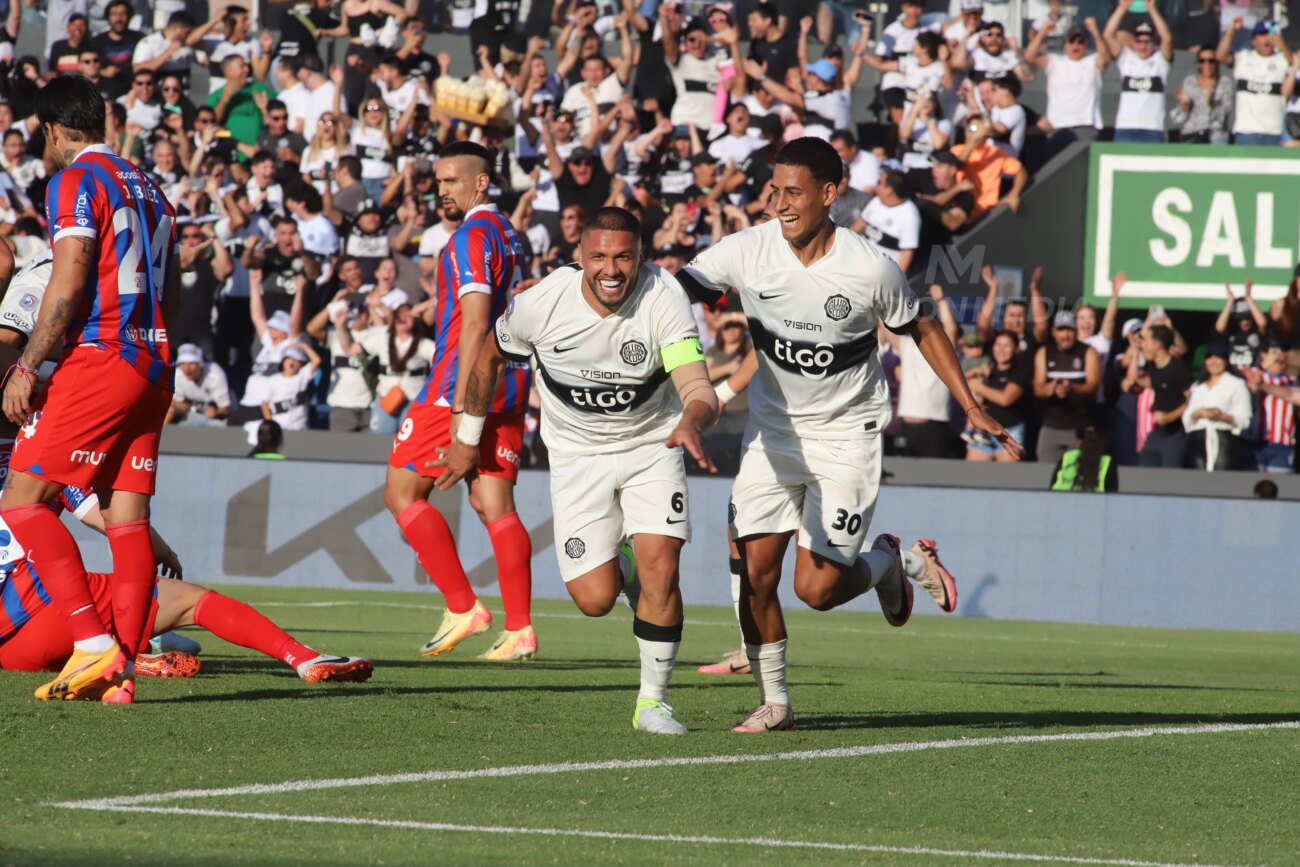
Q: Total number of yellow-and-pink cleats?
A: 4